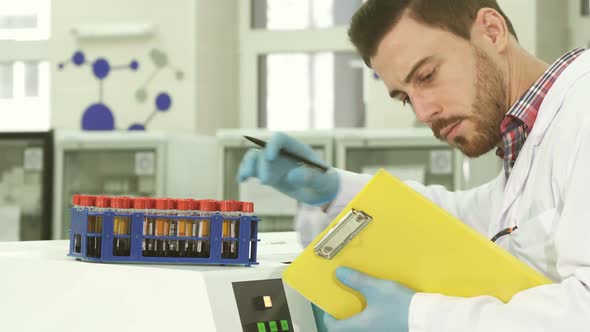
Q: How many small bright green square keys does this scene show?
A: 3